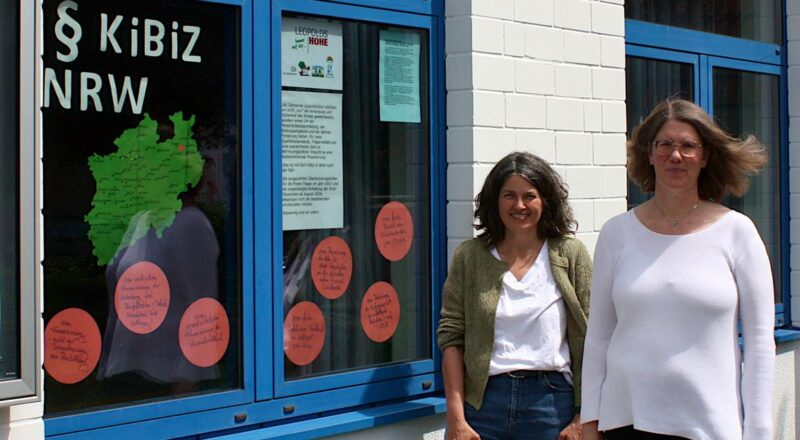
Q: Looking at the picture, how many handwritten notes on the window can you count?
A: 7